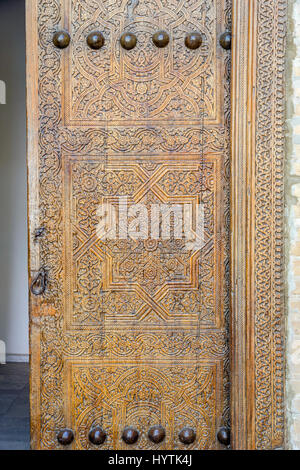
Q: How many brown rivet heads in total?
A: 12